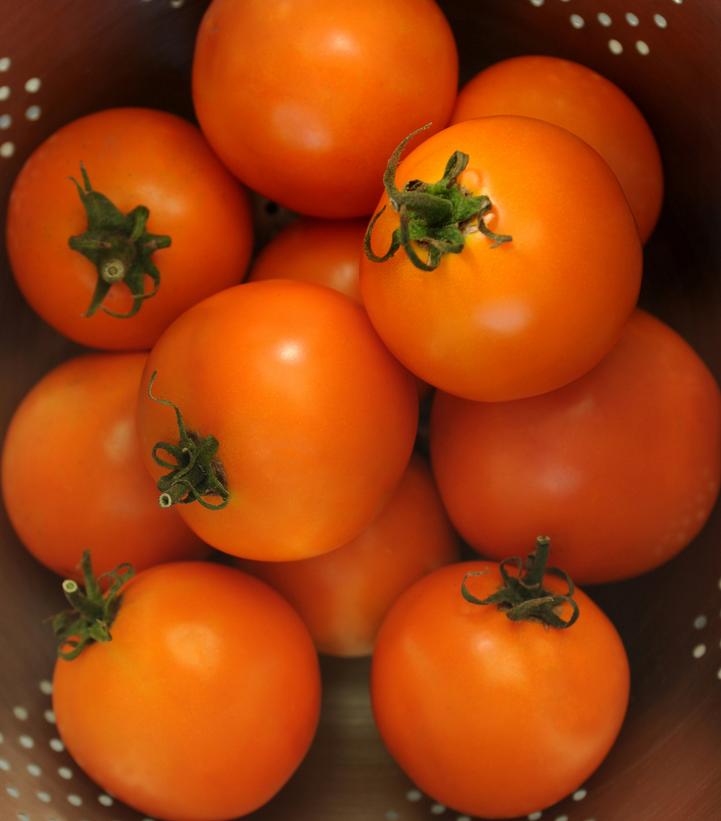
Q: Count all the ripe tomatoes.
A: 11